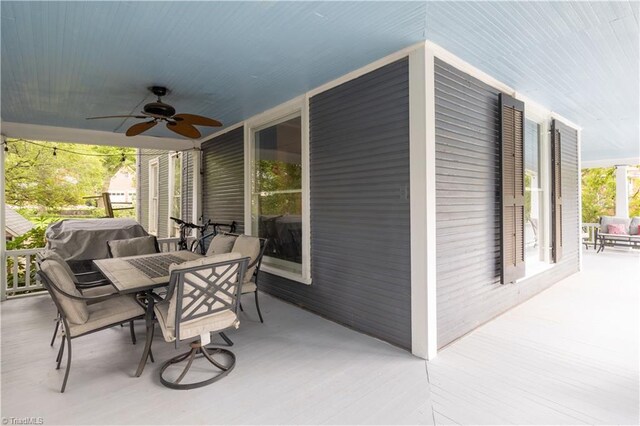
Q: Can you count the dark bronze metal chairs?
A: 6